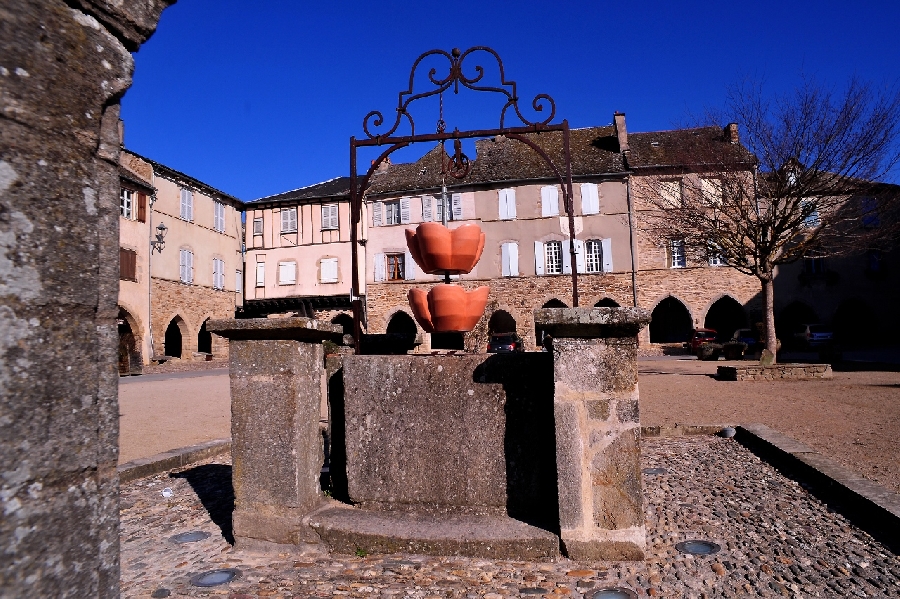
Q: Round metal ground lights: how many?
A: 5